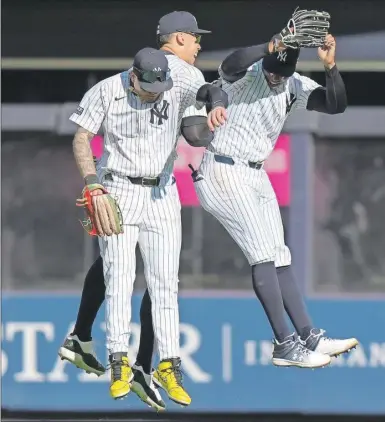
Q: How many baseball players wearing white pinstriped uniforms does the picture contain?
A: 3